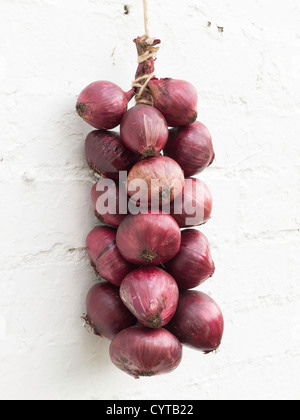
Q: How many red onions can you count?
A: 15